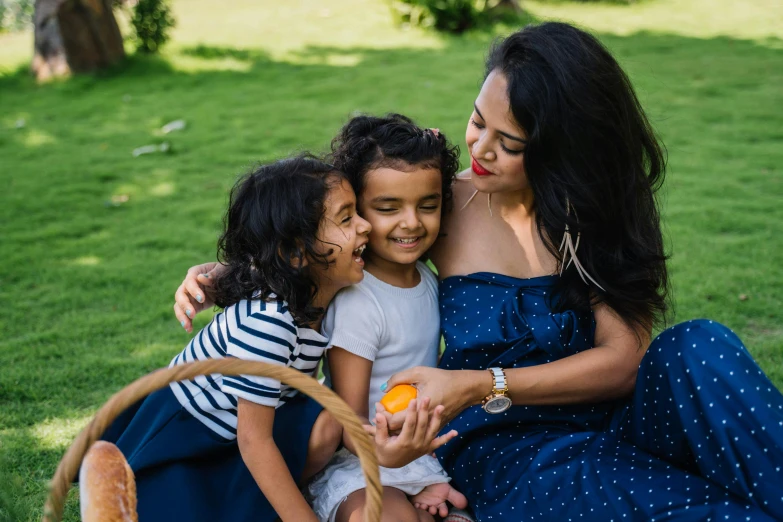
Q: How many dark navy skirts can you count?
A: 1